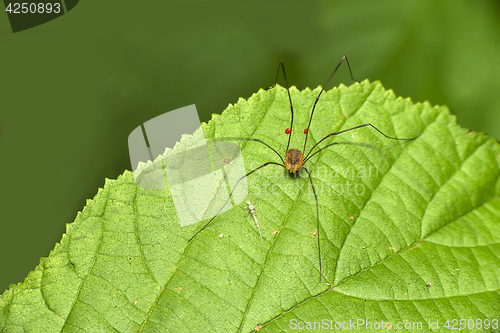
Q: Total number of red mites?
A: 2